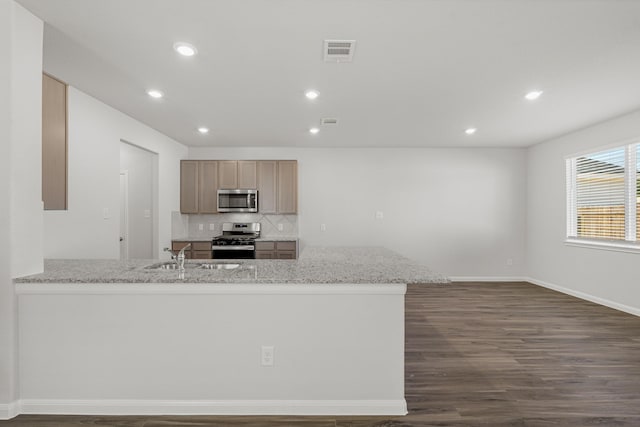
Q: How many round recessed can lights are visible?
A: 7